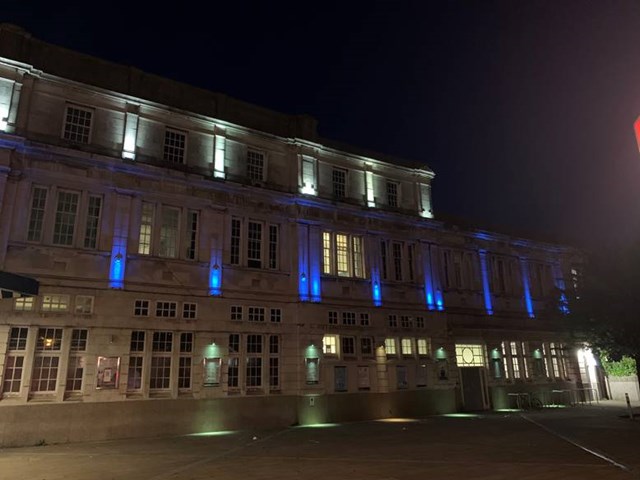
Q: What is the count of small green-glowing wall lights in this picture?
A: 5